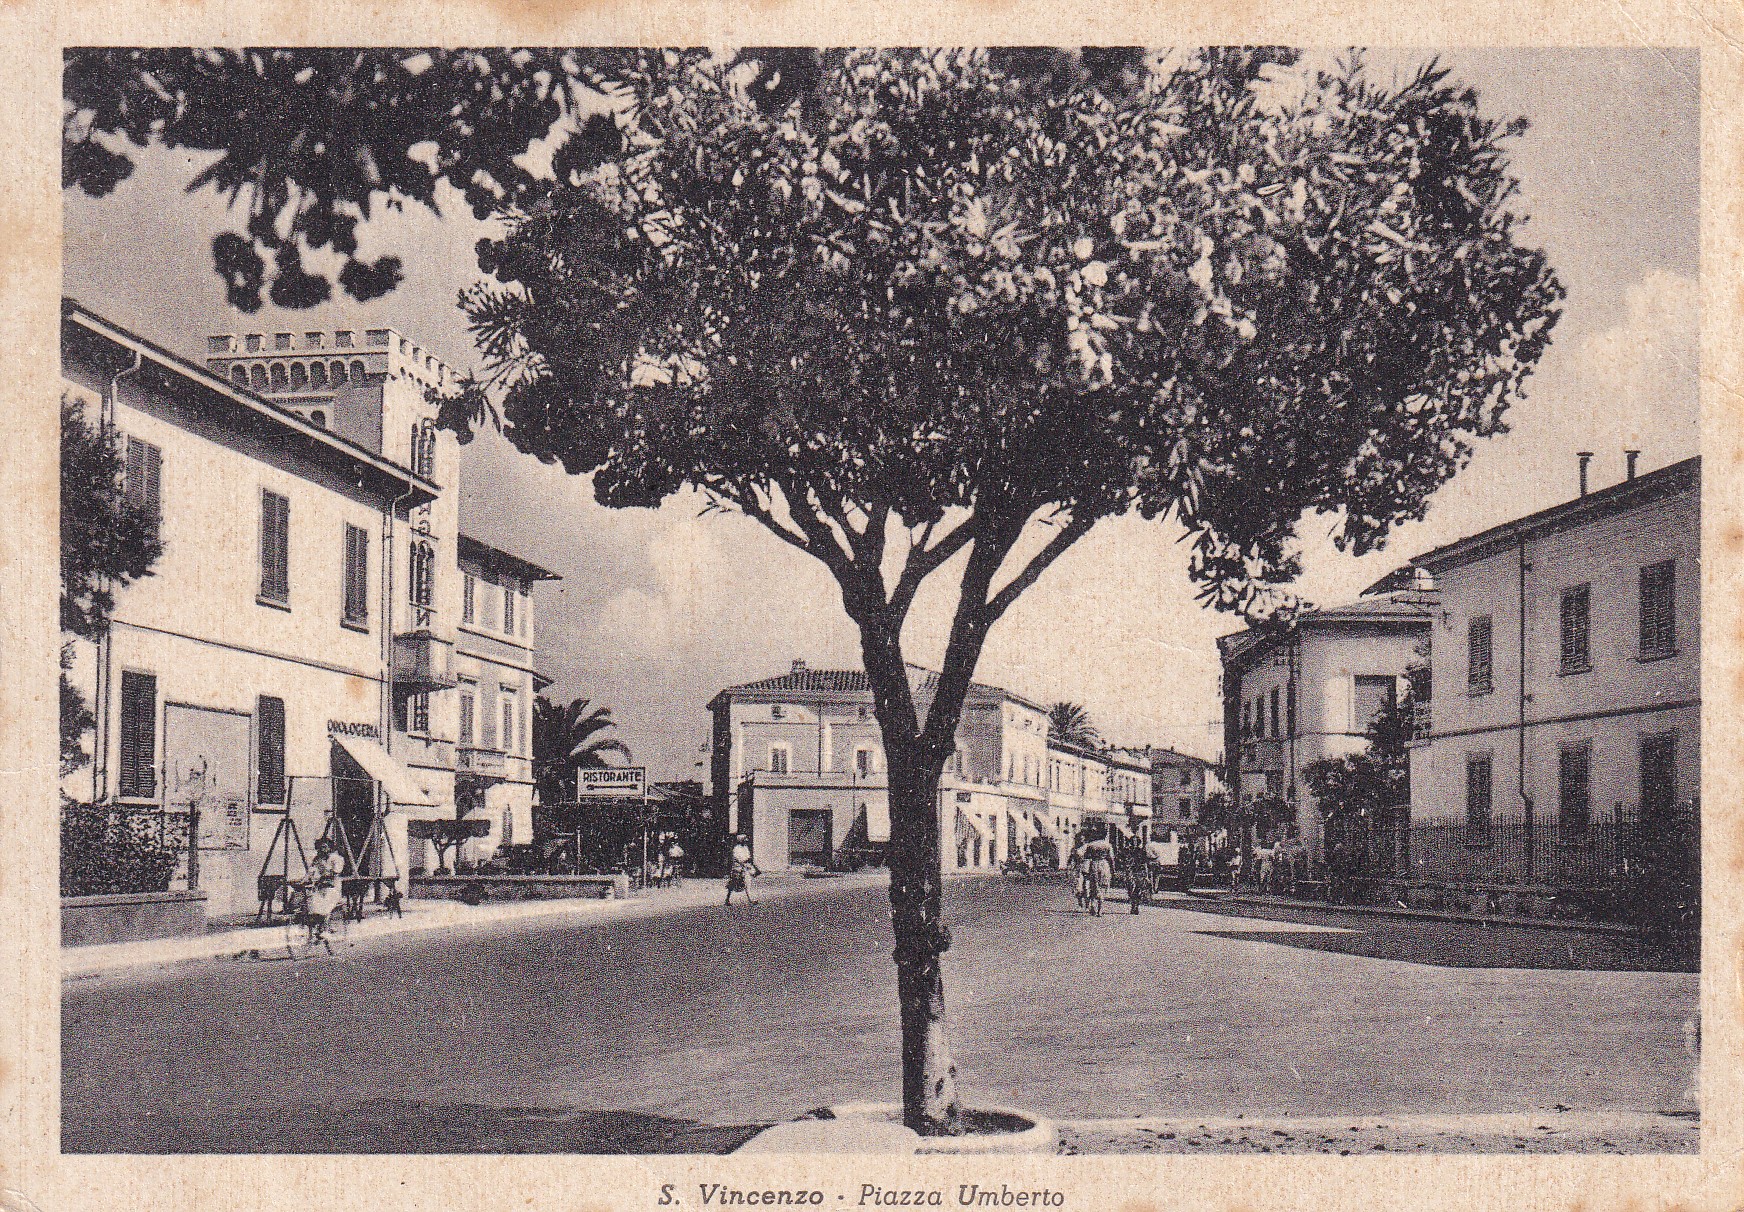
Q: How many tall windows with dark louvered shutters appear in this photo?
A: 11